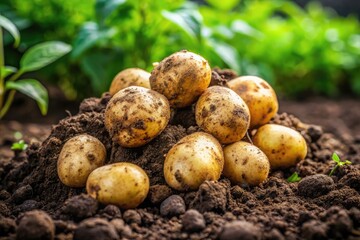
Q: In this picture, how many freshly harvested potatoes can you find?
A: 10